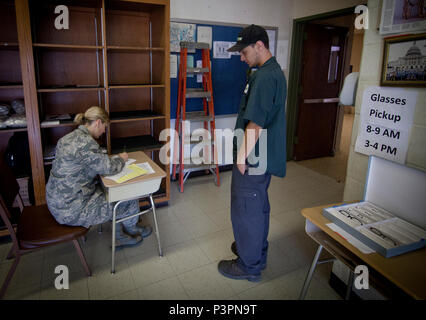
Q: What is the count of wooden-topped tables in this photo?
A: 2